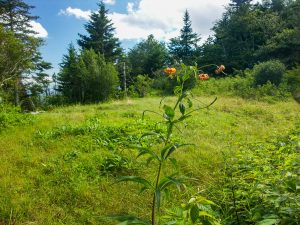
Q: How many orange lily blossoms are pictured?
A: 3